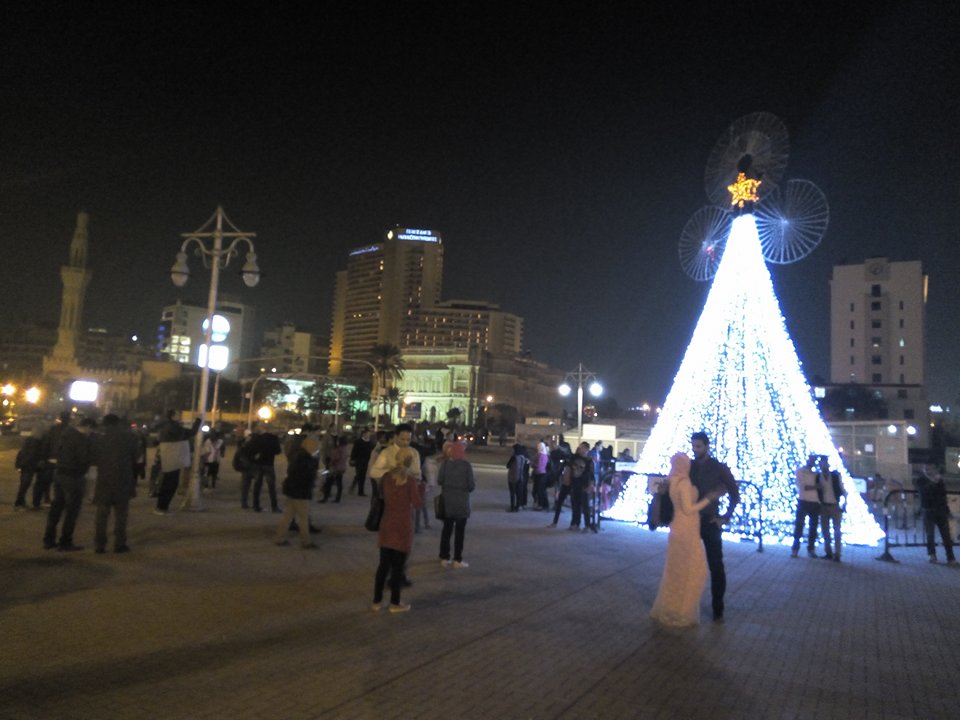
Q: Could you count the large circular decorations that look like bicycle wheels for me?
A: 3